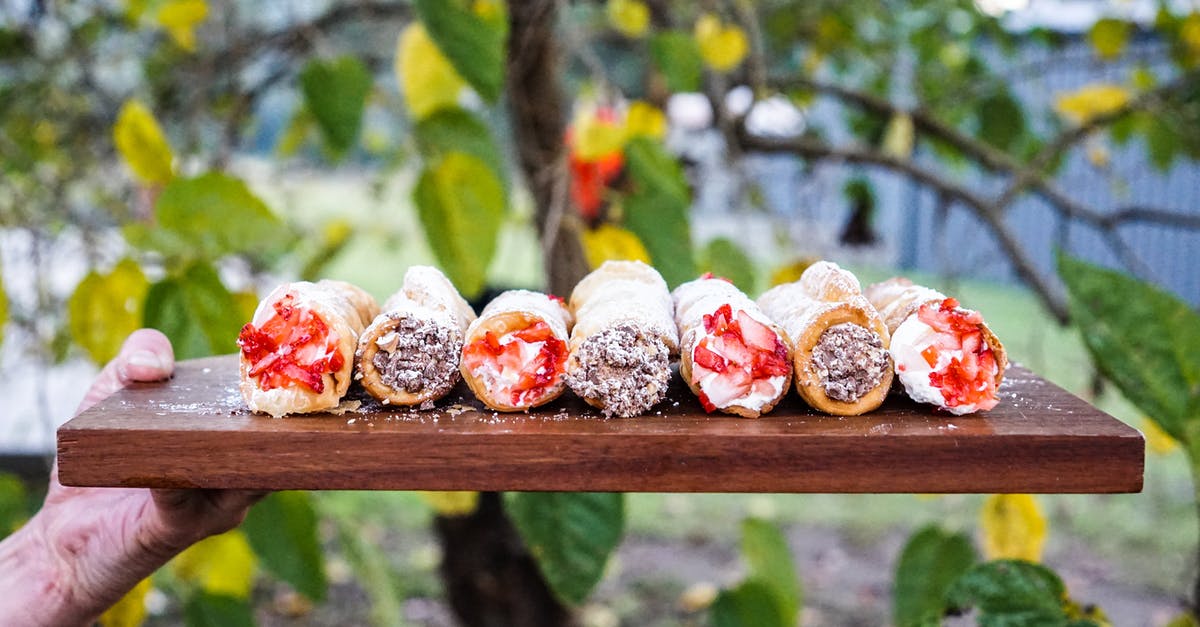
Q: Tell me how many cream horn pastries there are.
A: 7